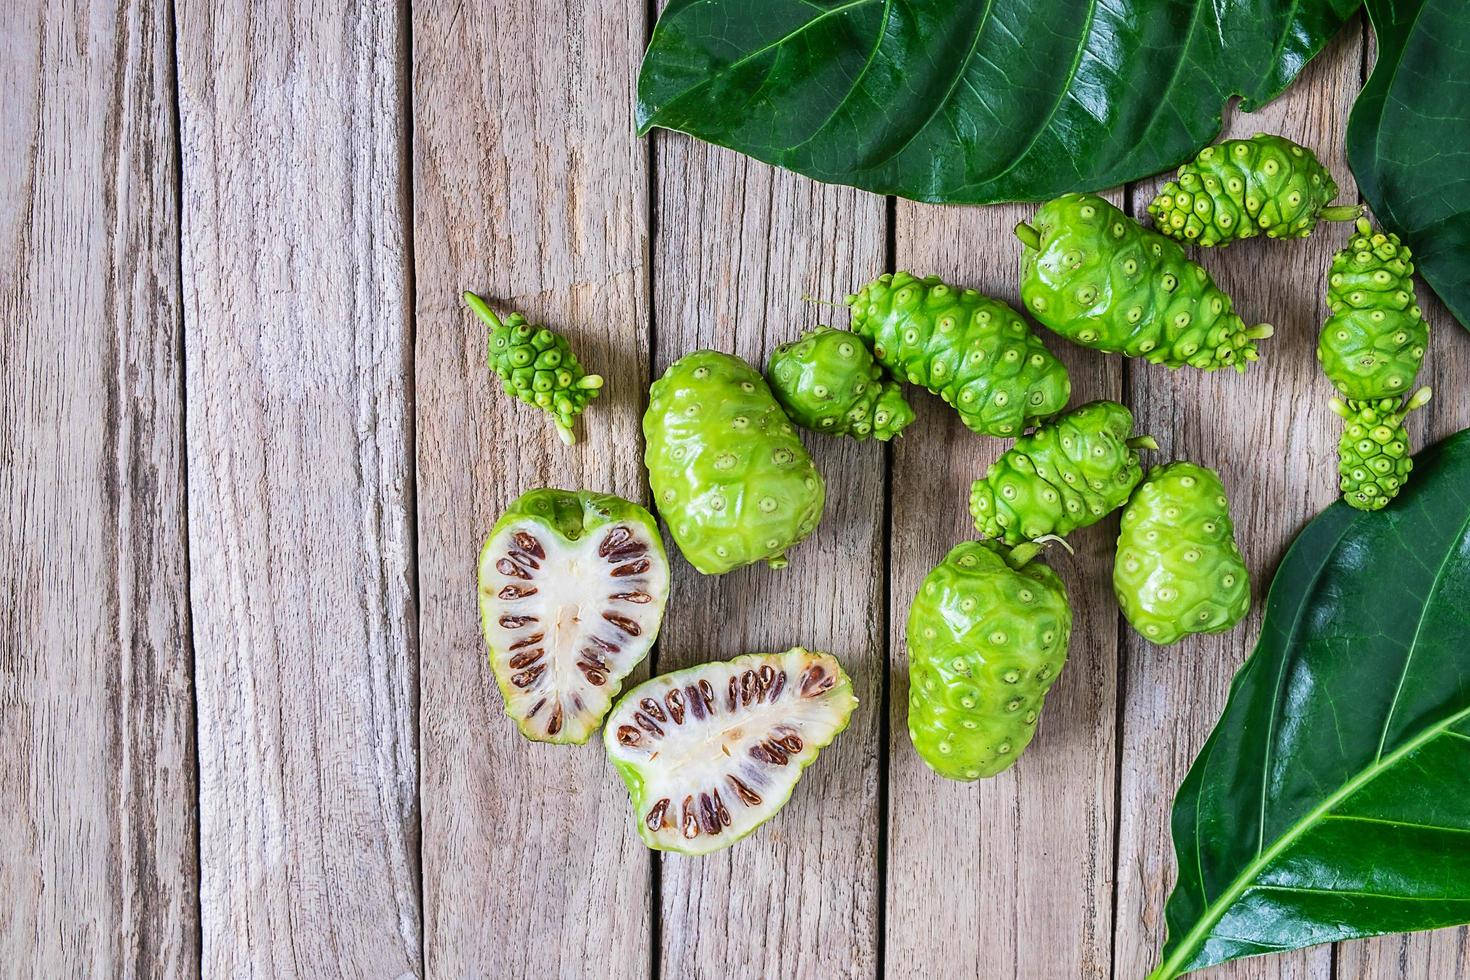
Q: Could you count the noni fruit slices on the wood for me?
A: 2